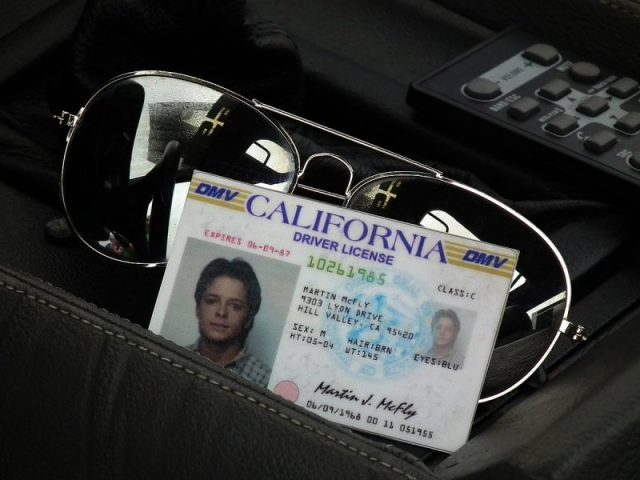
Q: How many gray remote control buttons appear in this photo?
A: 11